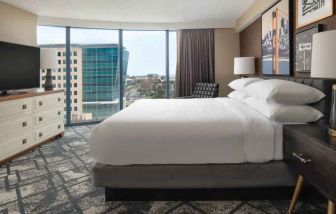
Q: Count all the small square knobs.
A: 9